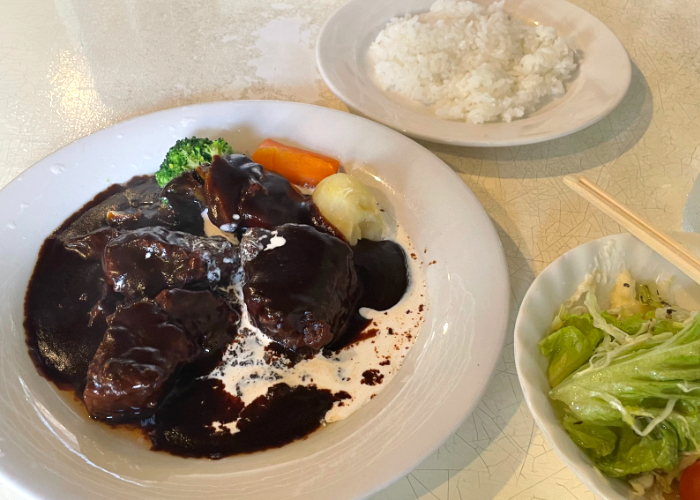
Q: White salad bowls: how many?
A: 1